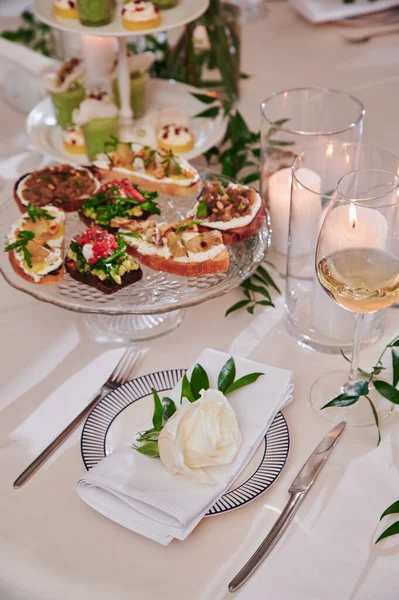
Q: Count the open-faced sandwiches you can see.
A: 7